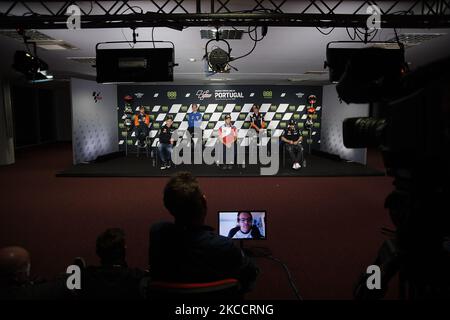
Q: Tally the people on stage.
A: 6